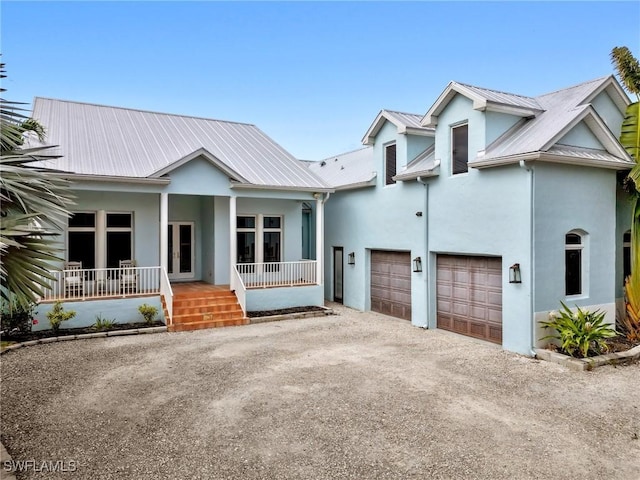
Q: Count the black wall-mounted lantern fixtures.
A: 3